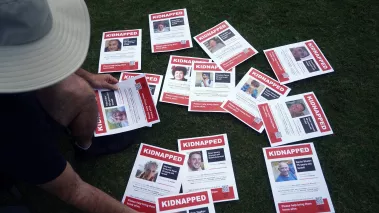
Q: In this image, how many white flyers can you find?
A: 14